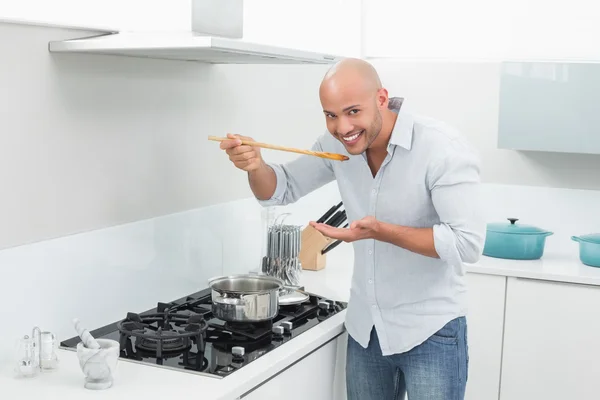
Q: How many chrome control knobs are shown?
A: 5